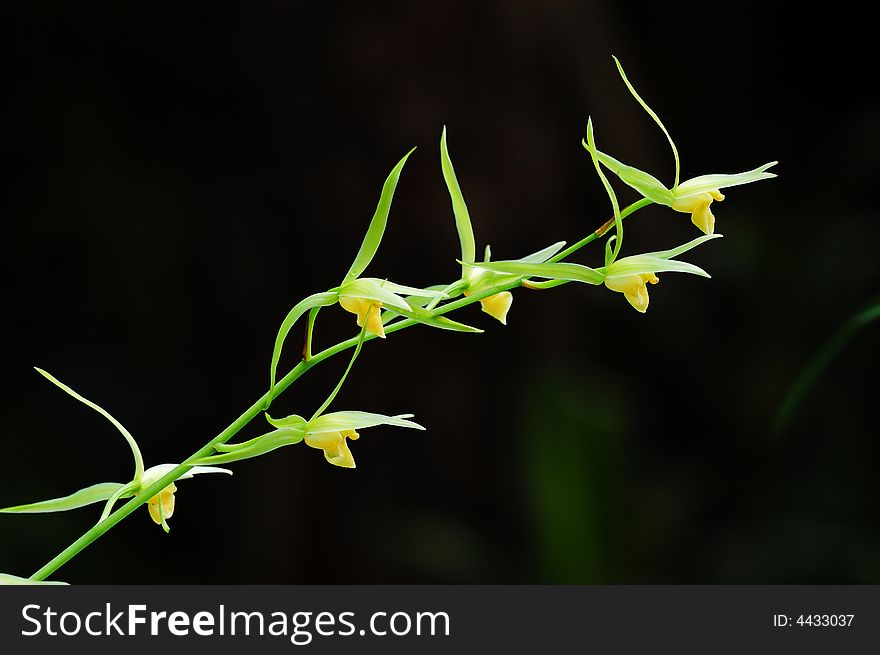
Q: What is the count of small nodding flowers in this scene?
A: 6